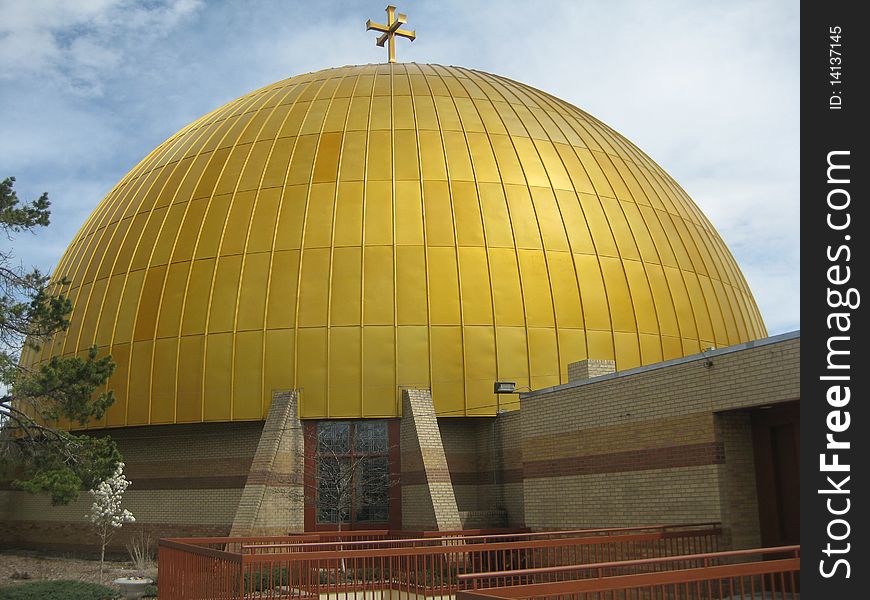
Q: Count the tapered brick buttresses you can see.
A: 2